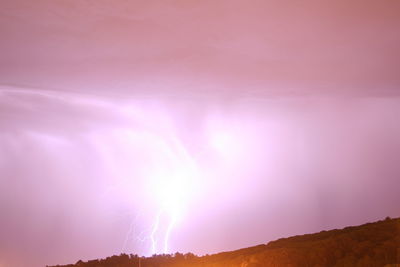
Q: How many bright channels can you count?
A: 2